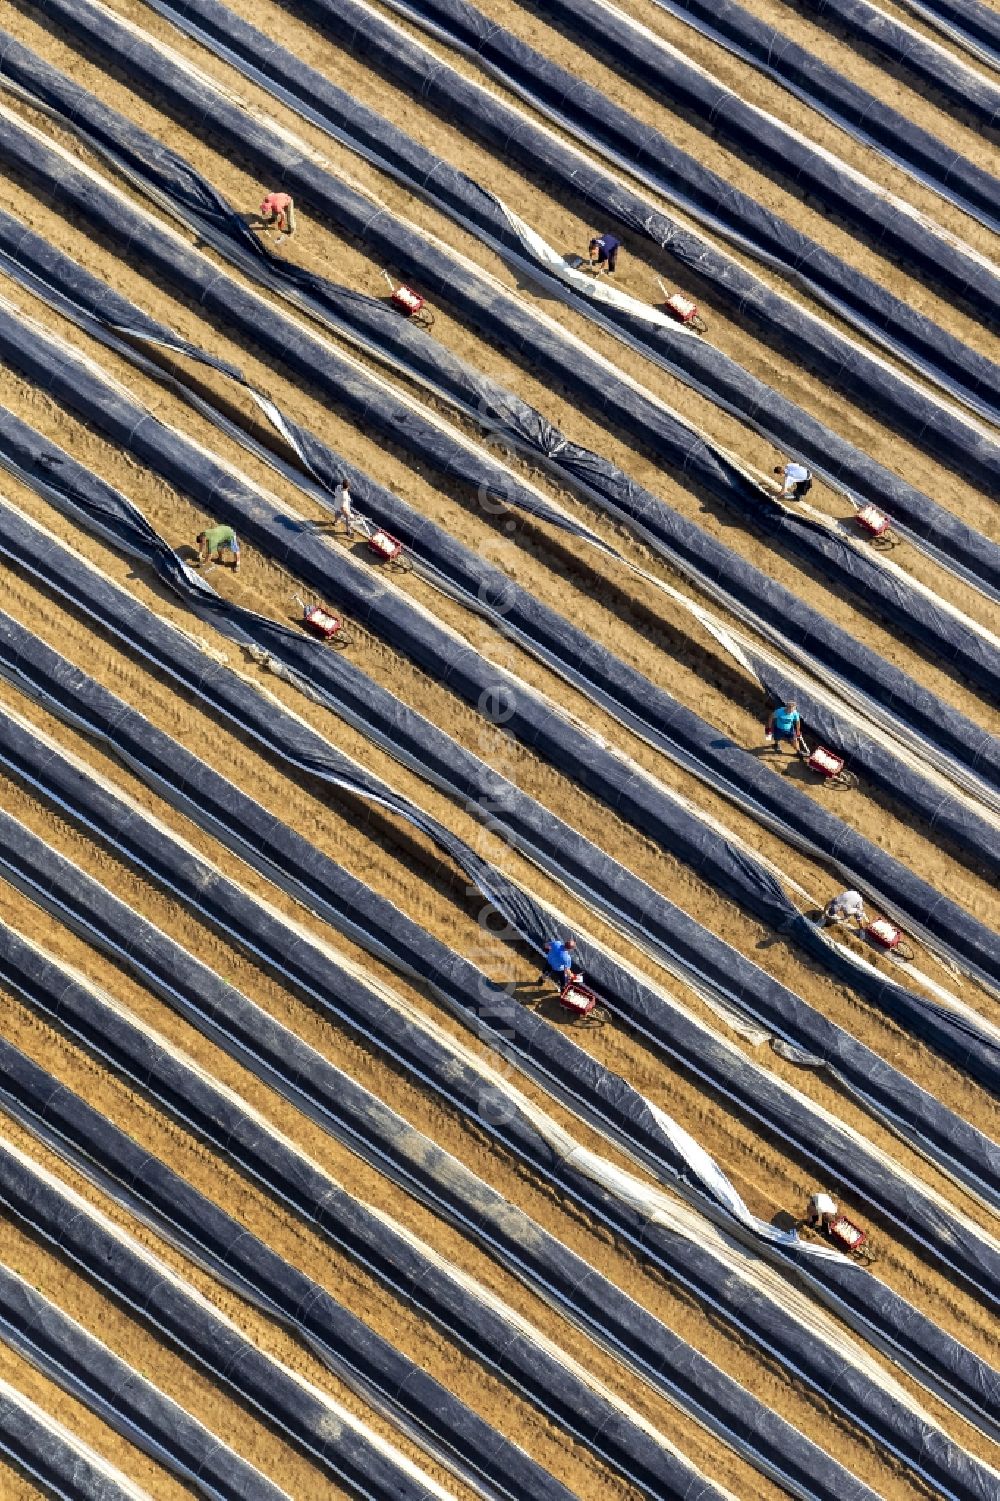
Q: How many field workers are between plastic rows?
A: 9